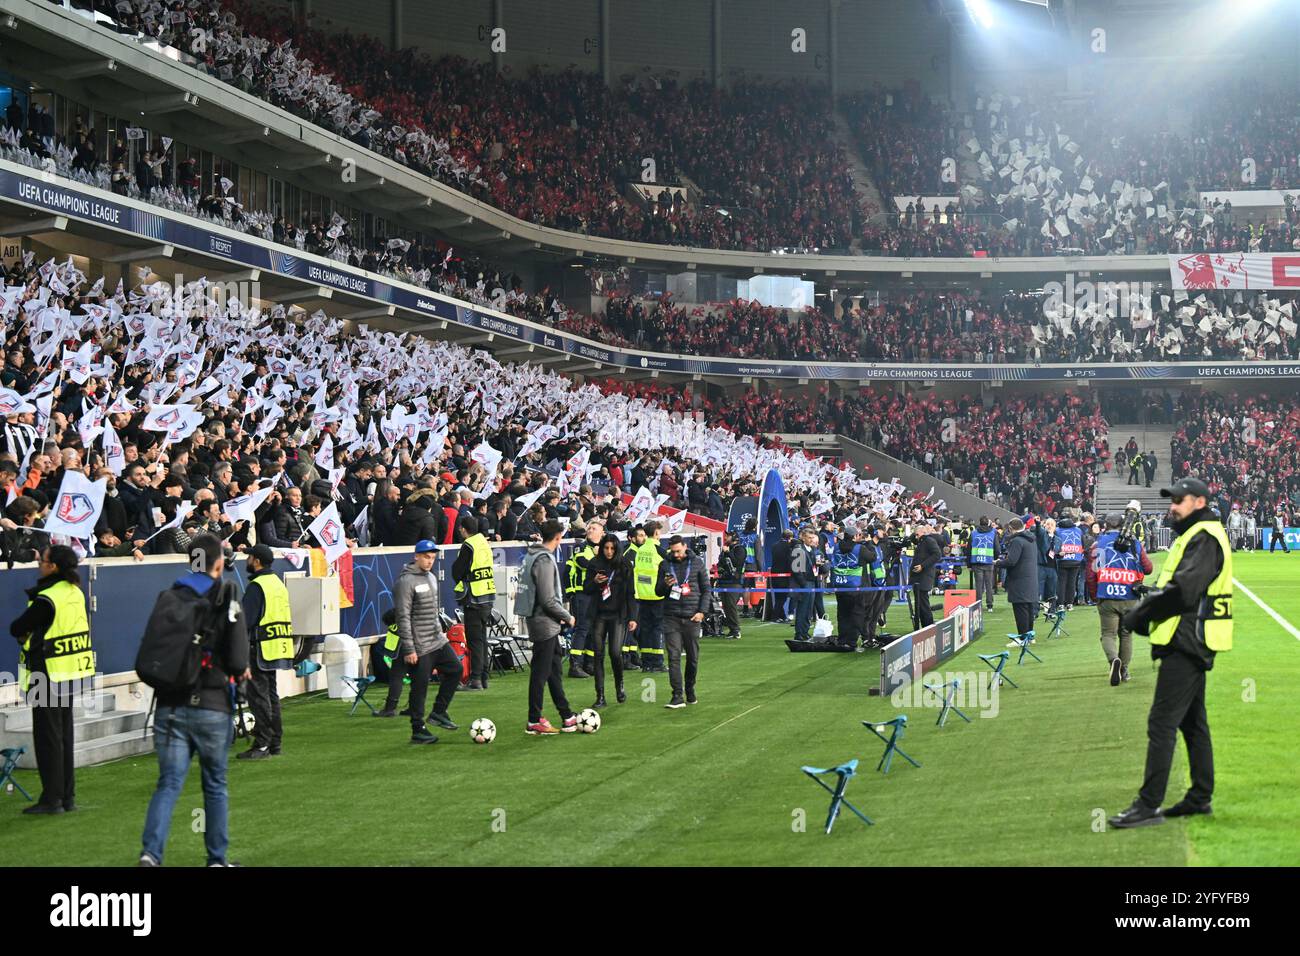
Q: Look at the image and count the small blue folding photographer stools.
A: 8